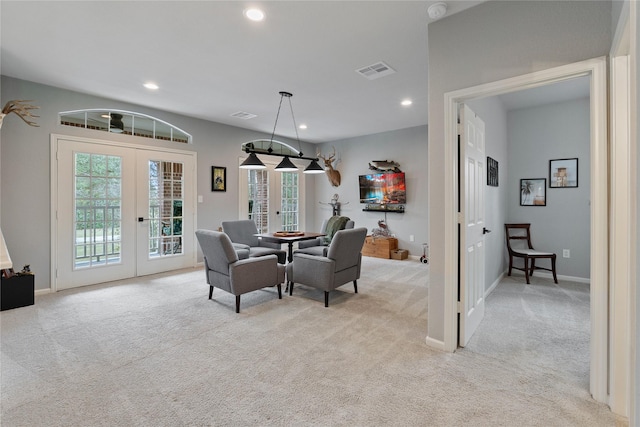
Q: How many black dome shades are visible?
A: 3